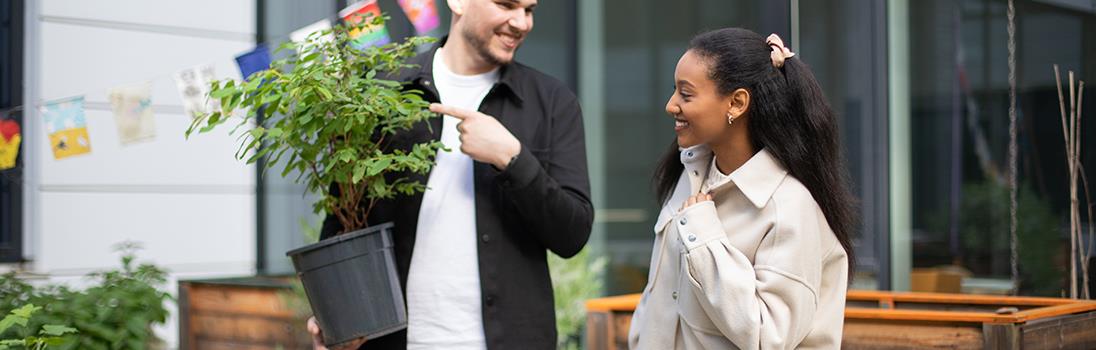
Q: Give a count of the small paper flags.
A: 8